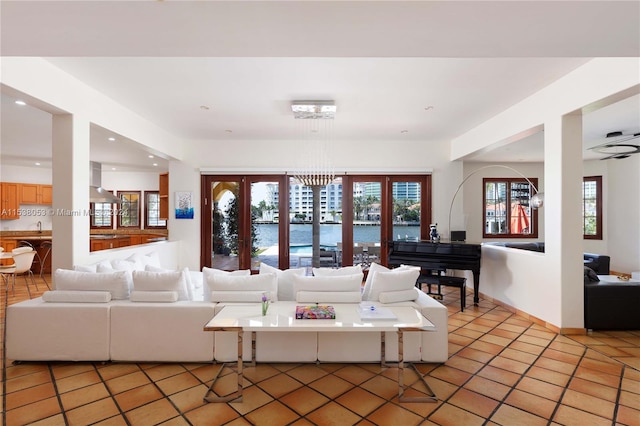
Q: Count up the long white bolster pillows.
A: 5